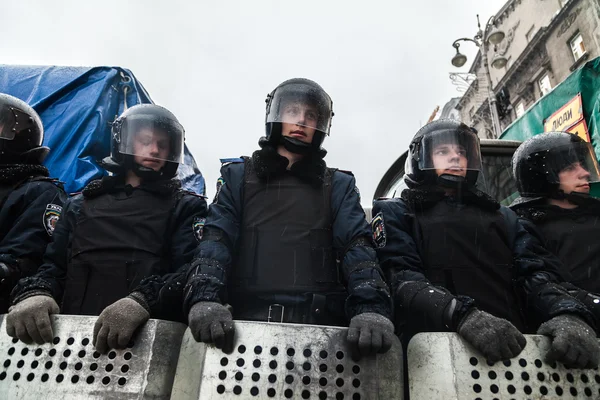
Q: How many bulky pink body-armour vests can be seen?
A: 0